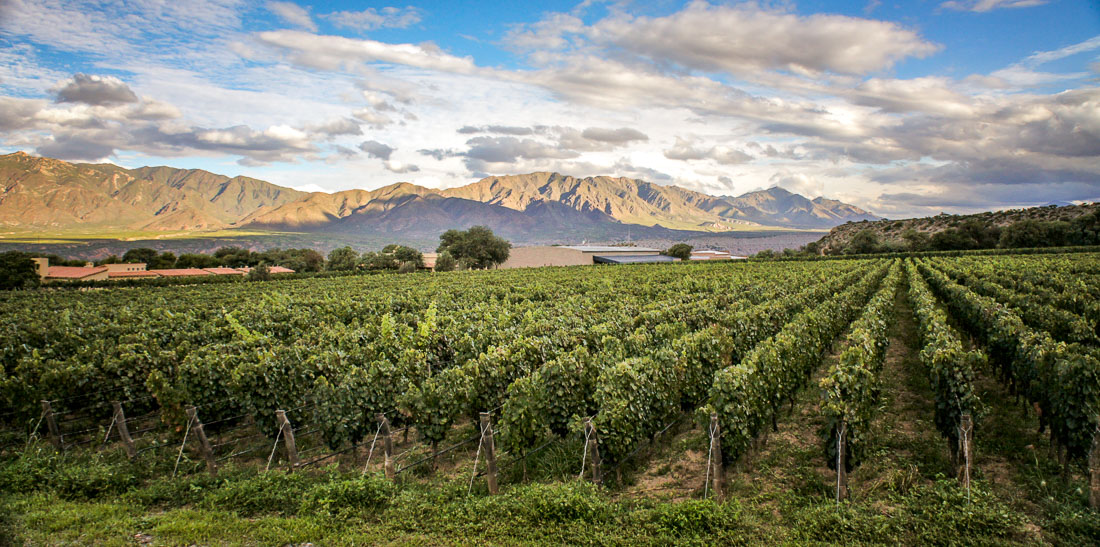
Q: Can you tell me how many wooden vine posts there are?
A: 11